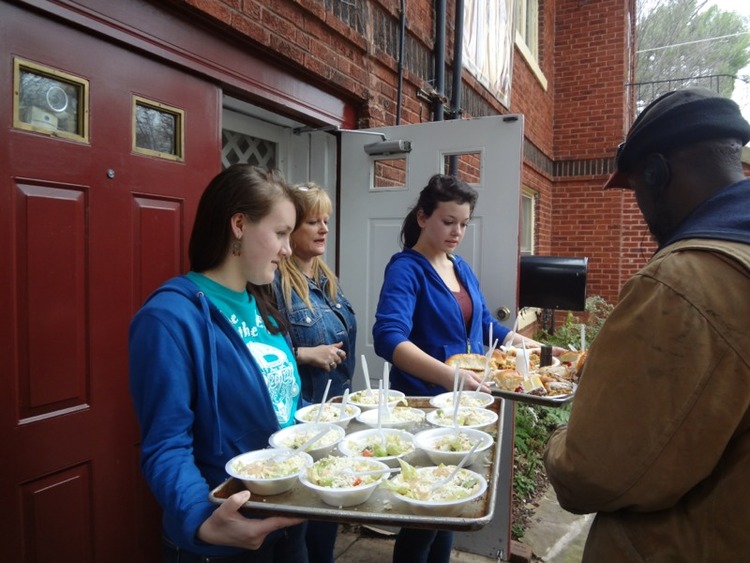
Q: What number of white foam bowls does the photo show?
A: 11